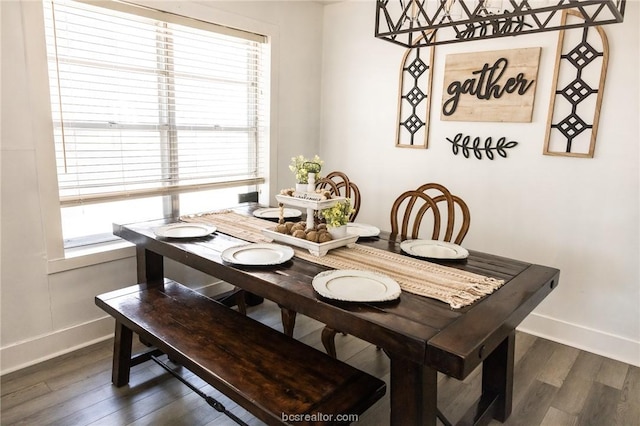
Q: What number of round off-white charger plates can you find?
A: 6